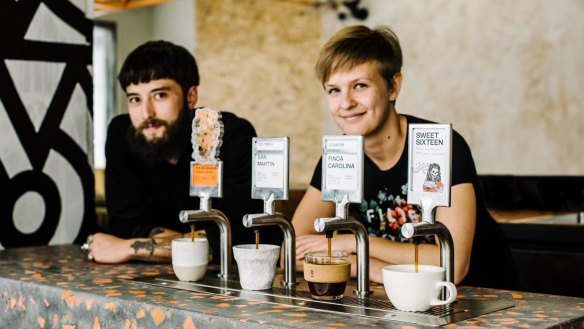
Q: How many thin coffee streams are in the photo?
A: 4